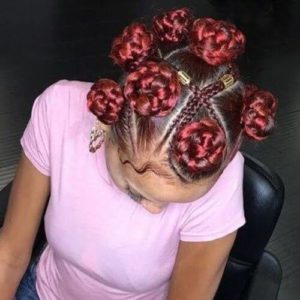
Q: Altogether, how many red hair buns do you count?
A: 7